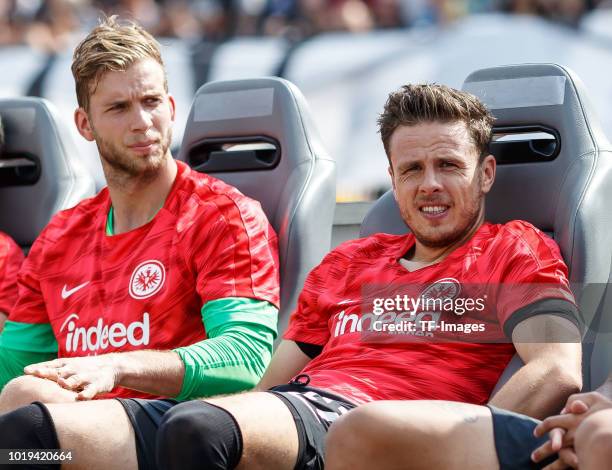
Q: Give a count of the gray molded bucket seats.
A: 3